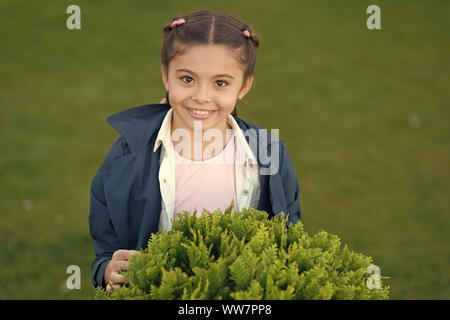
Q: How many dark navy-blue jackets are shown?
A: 1